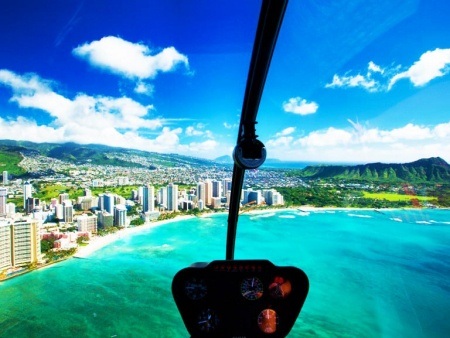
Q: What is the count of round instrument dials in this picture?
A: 5